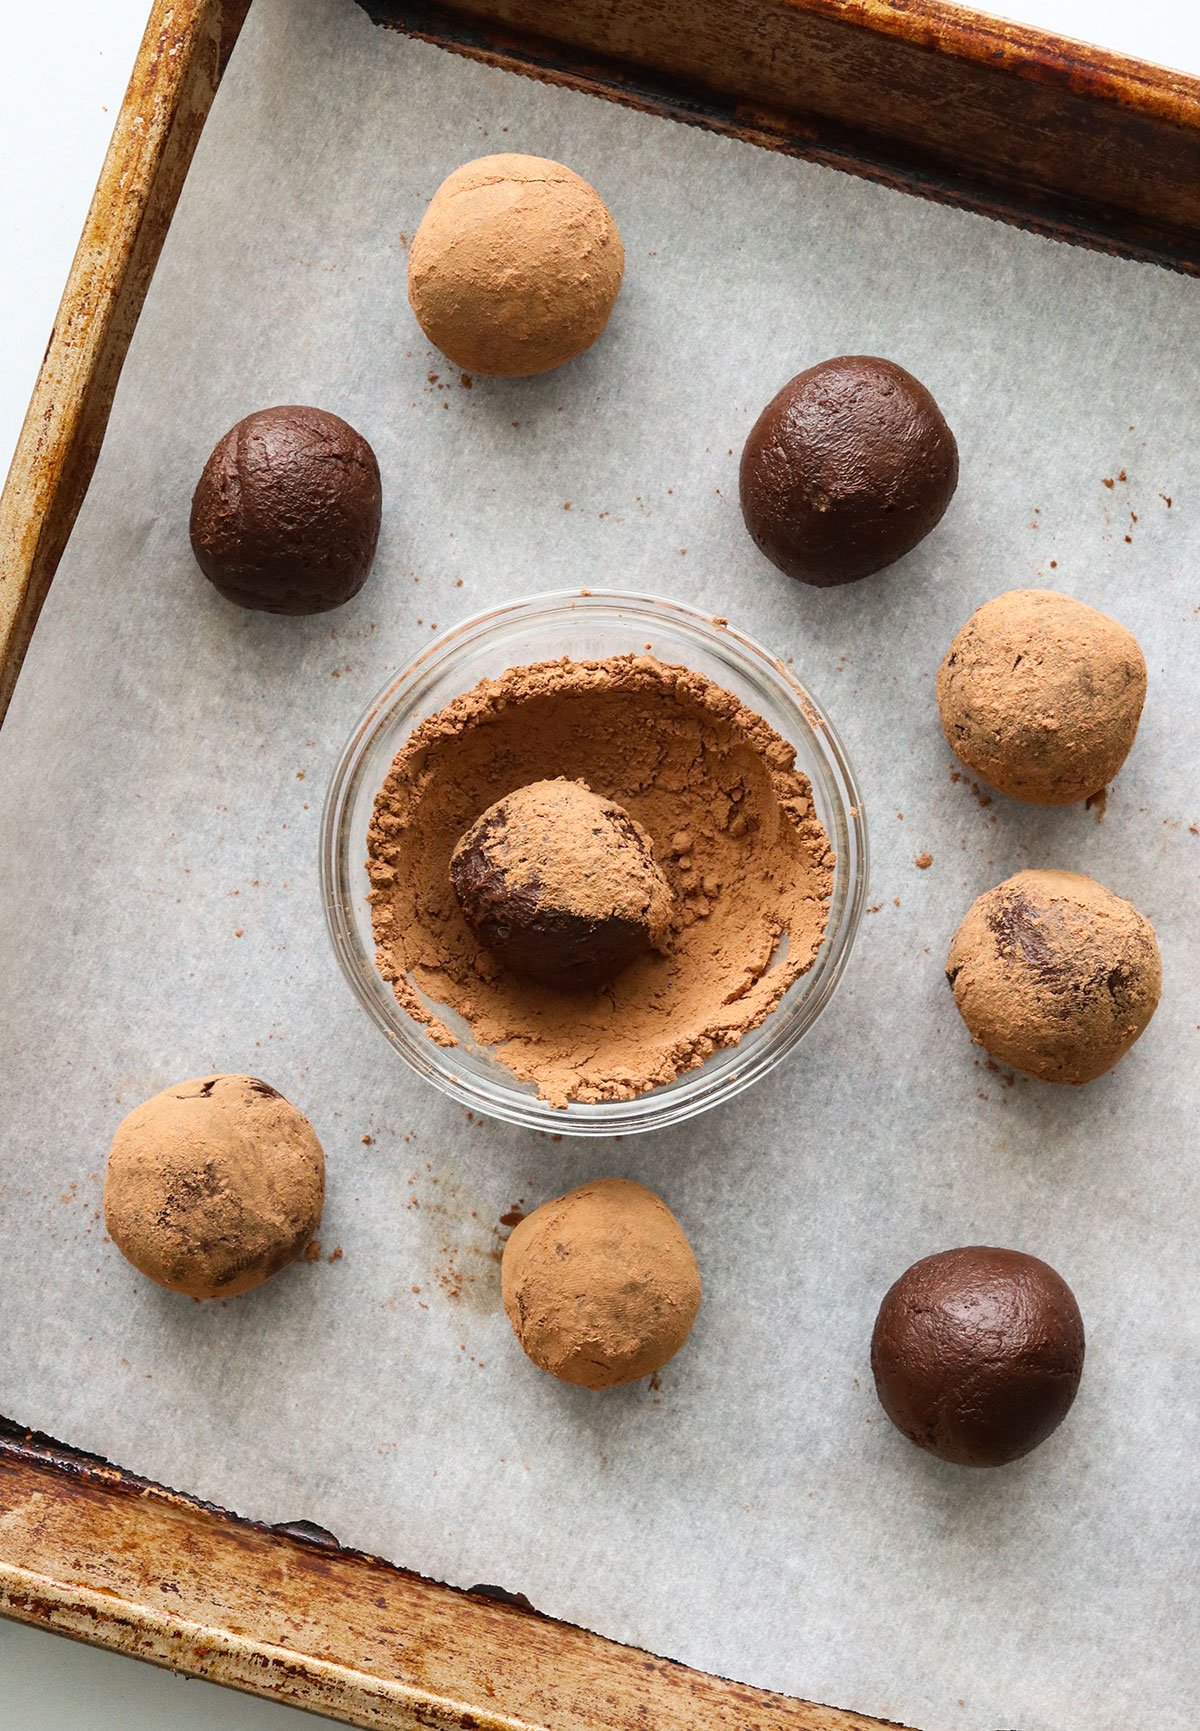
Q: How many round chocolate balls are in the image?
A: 9